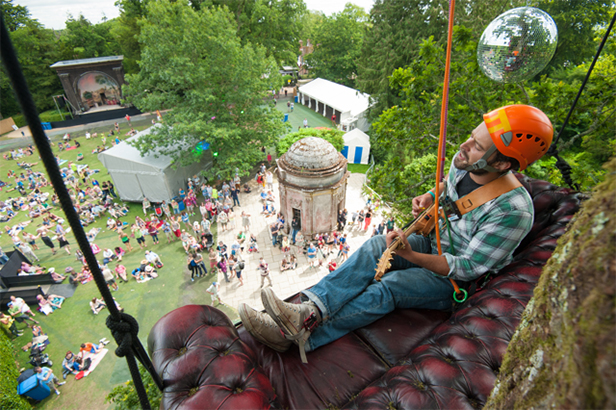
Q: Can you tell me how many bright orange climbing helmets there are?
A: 1